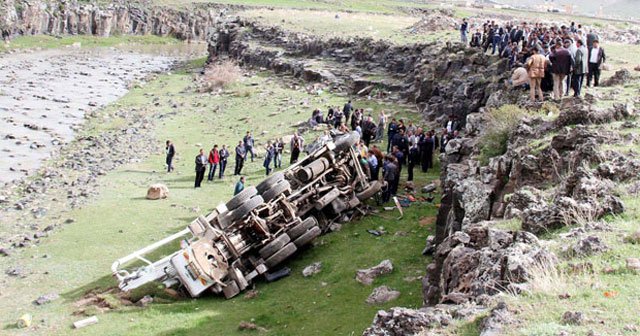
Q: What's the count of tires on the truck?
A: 10